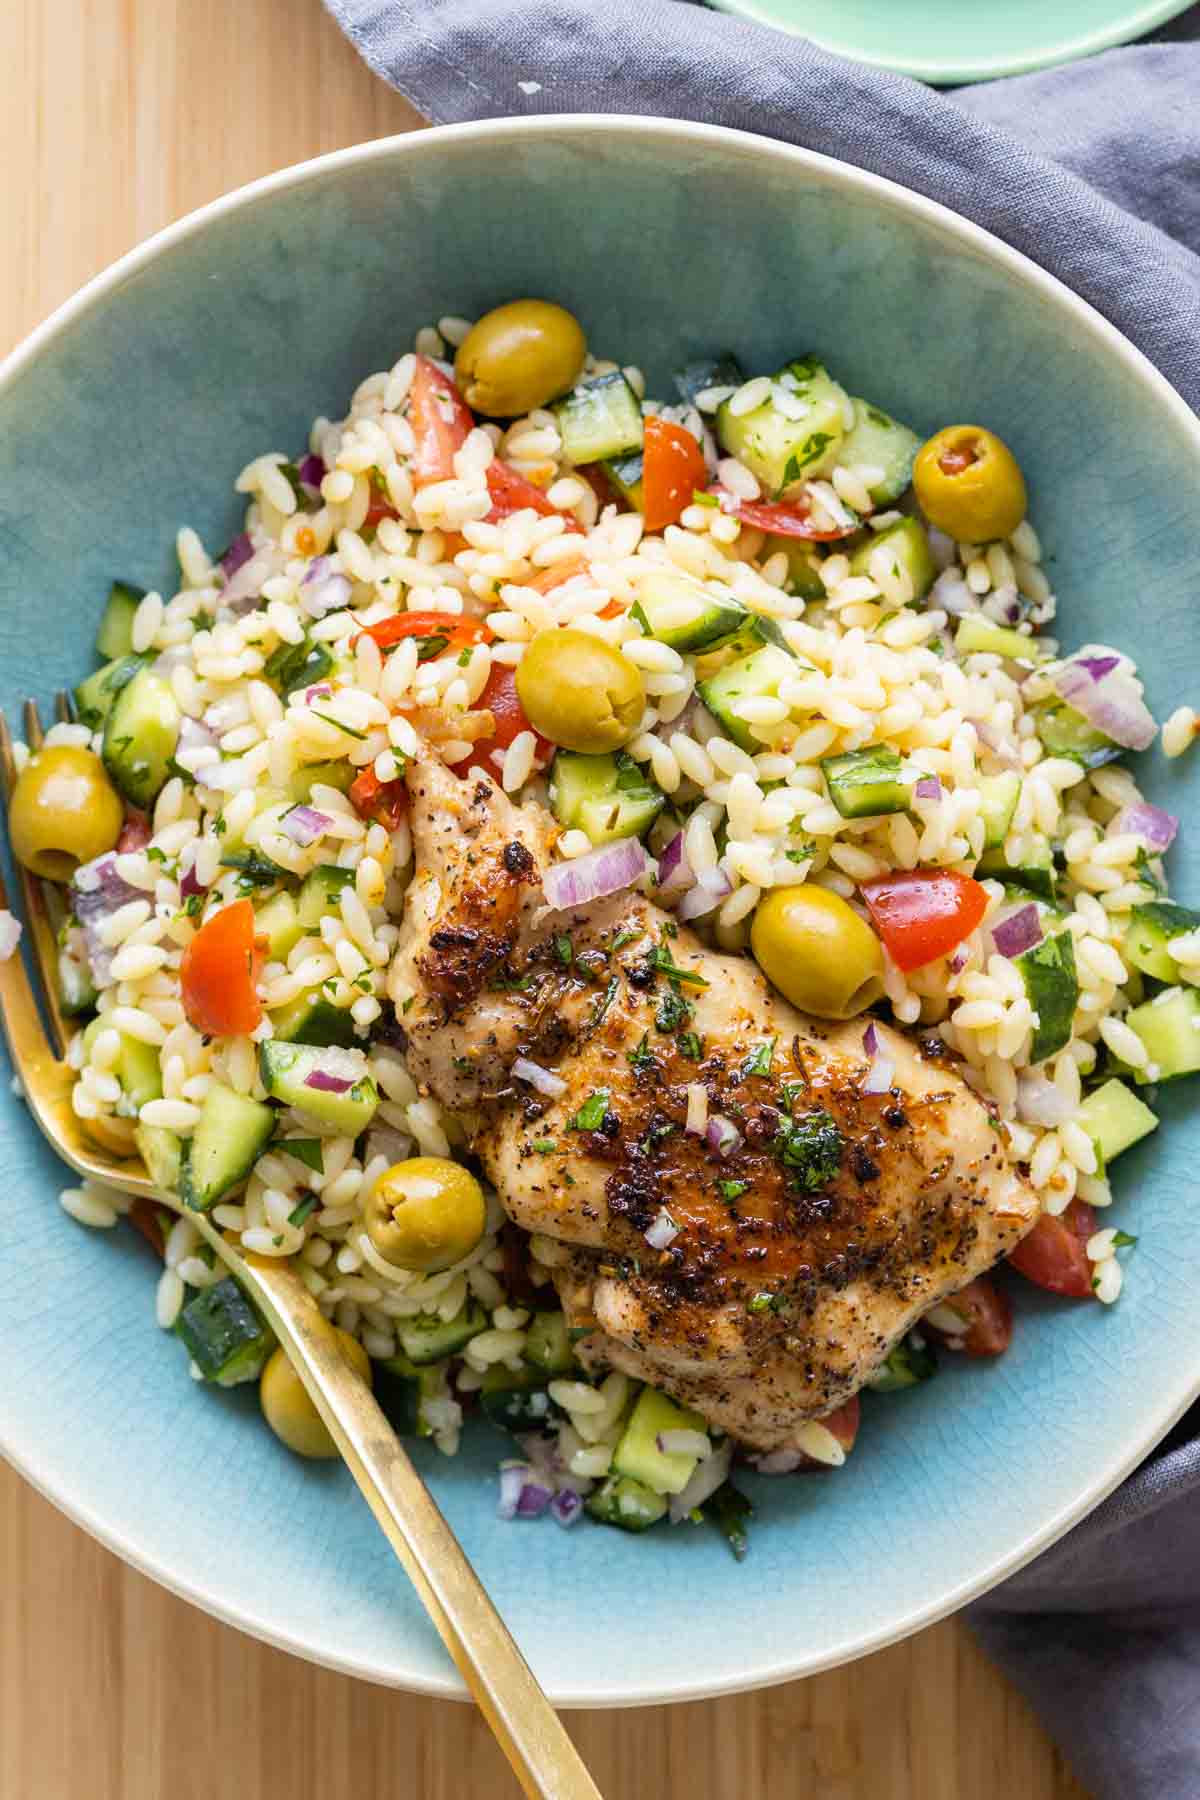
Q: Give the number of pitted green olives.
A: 7